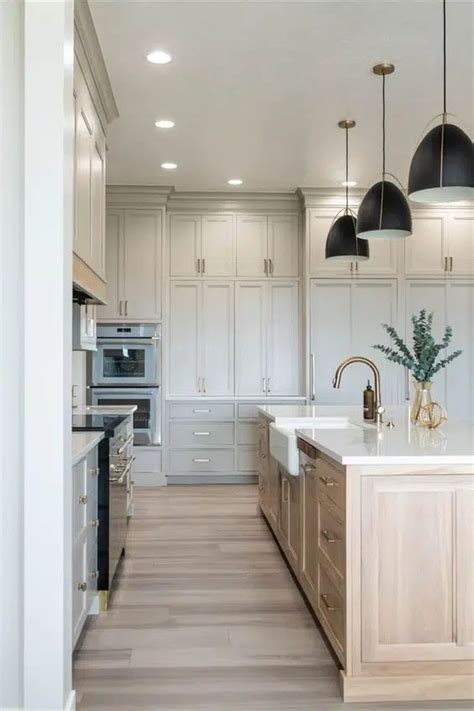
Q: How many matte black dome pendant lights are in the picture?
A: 3